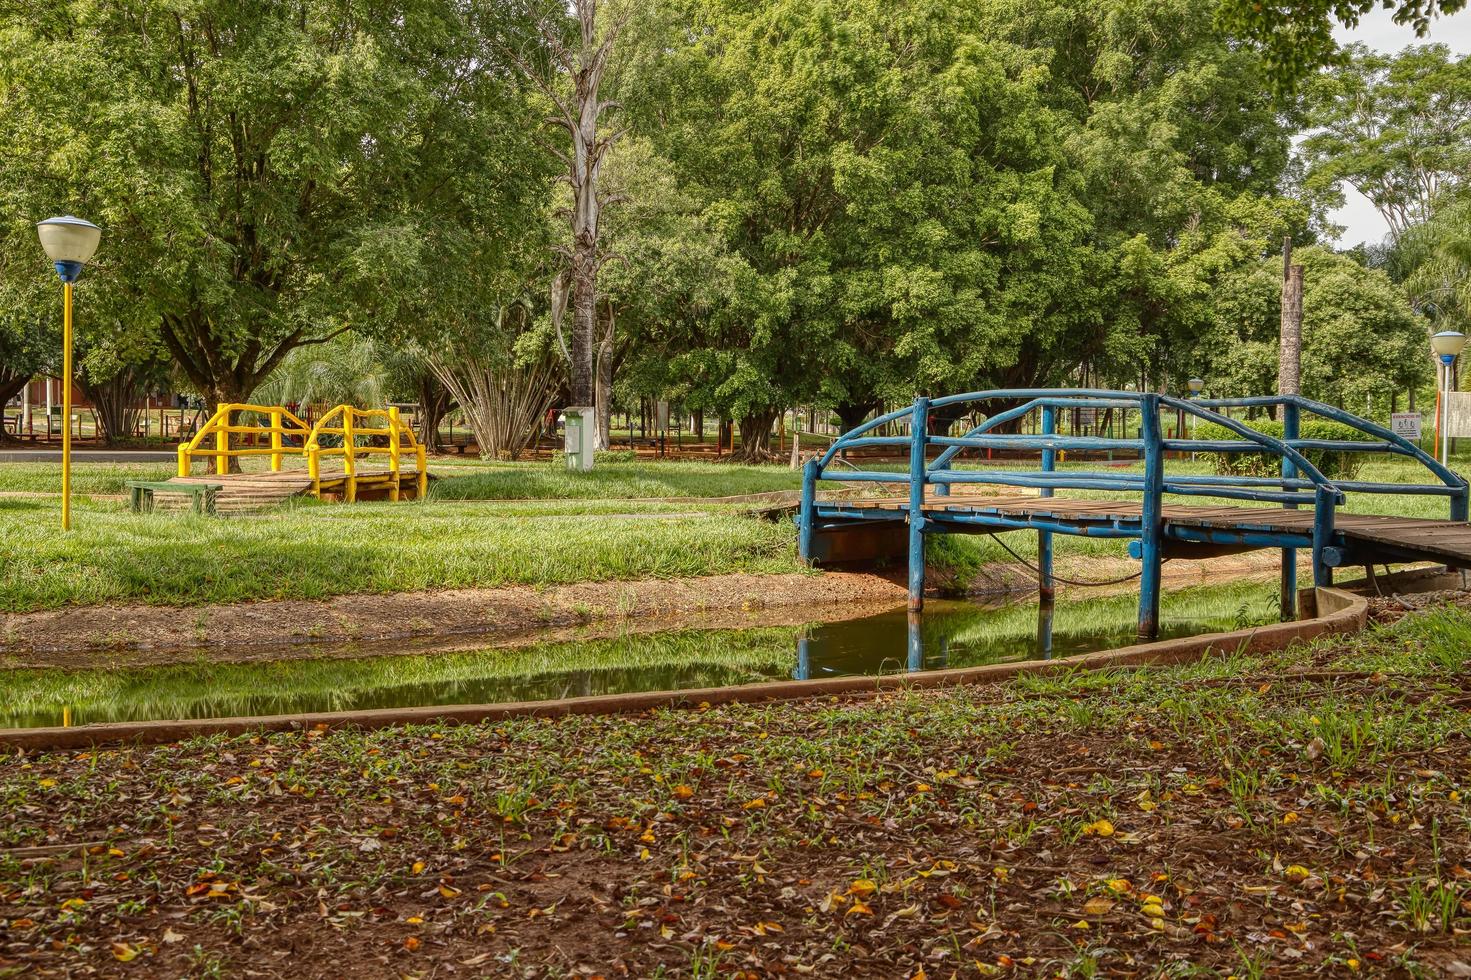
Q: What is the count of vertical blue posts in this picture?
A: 8